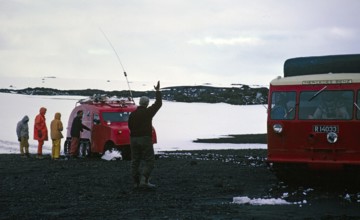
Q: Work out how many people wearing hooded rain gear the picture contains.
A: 3